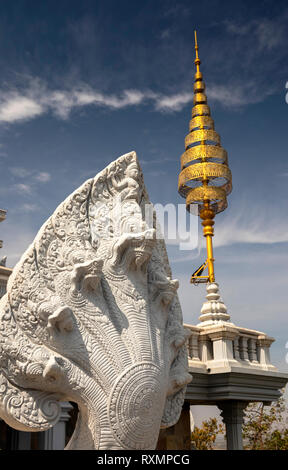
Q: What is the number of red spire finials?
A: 0